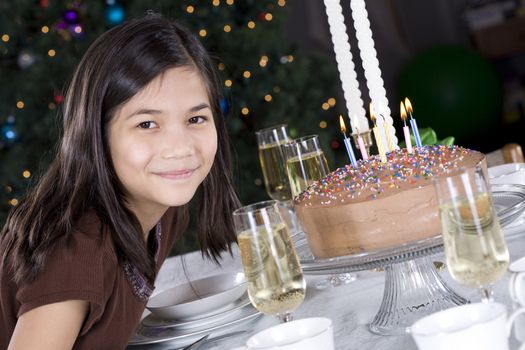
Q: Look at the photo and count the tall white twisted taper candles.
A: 2